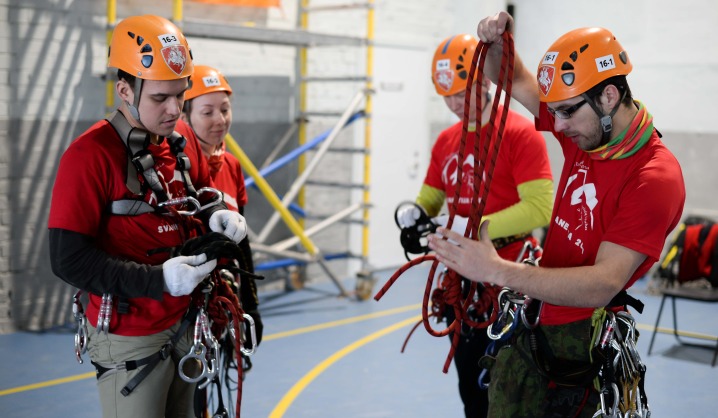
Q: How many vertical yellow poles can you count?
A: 4